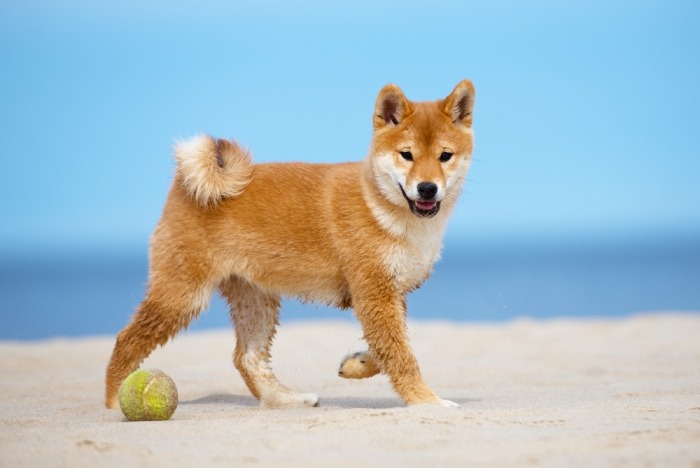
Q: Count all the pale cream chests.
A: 1